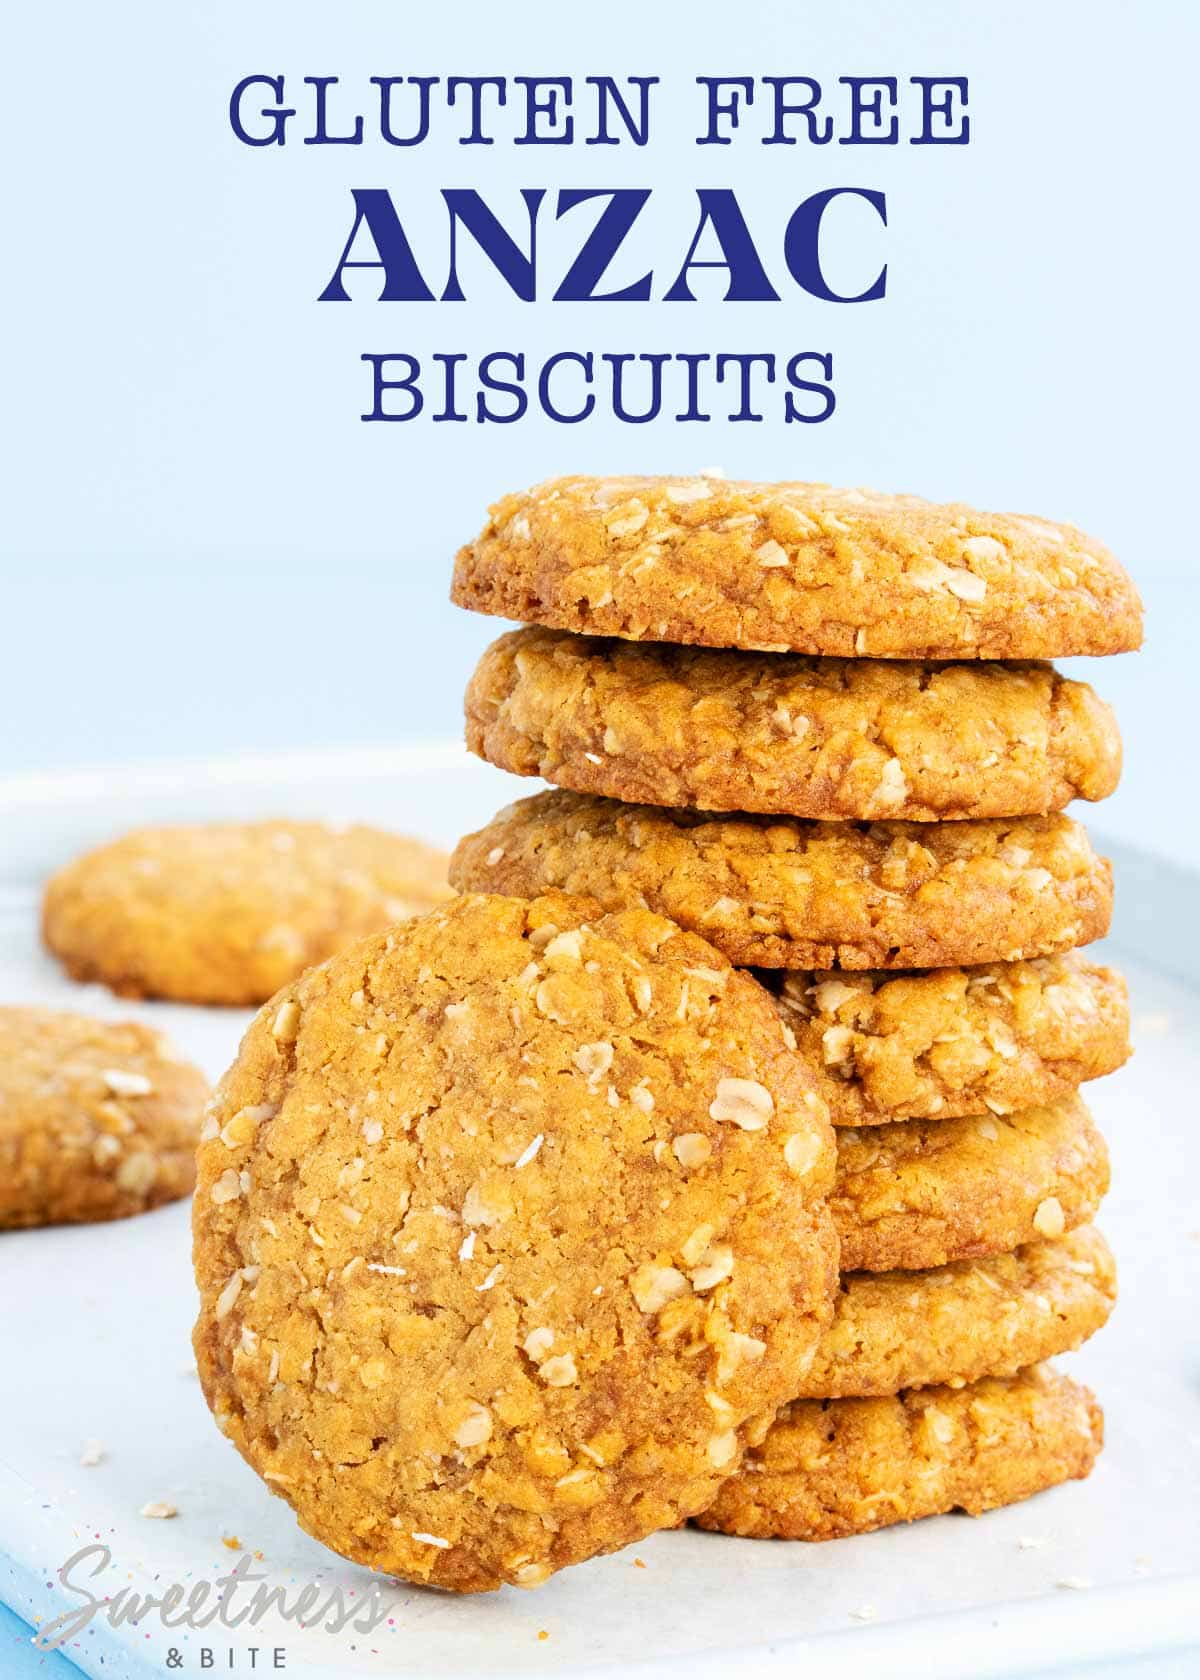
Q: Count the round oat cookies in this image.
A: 10